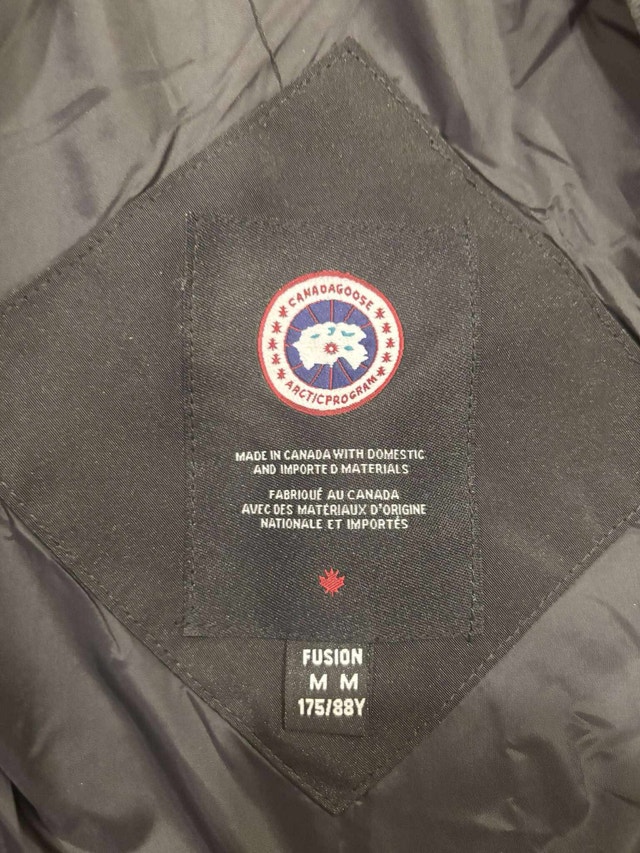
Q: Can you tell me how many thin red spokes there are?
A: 11